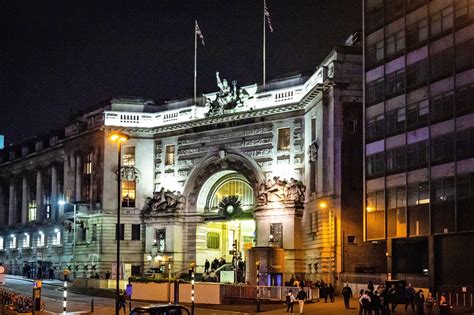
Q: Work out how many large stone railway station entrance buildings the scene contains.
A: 1